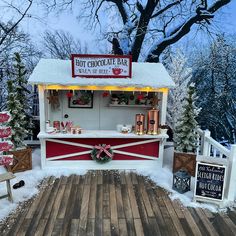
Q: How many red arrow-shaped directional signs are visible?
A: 4